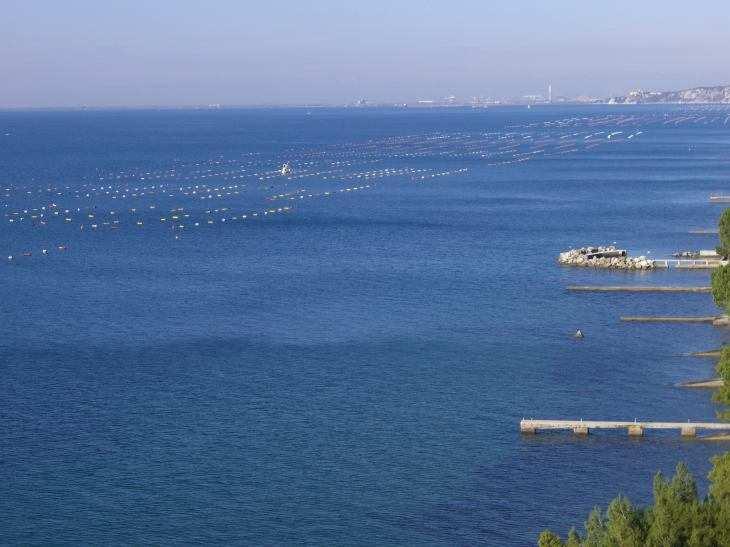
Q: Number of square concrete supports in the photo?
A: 4